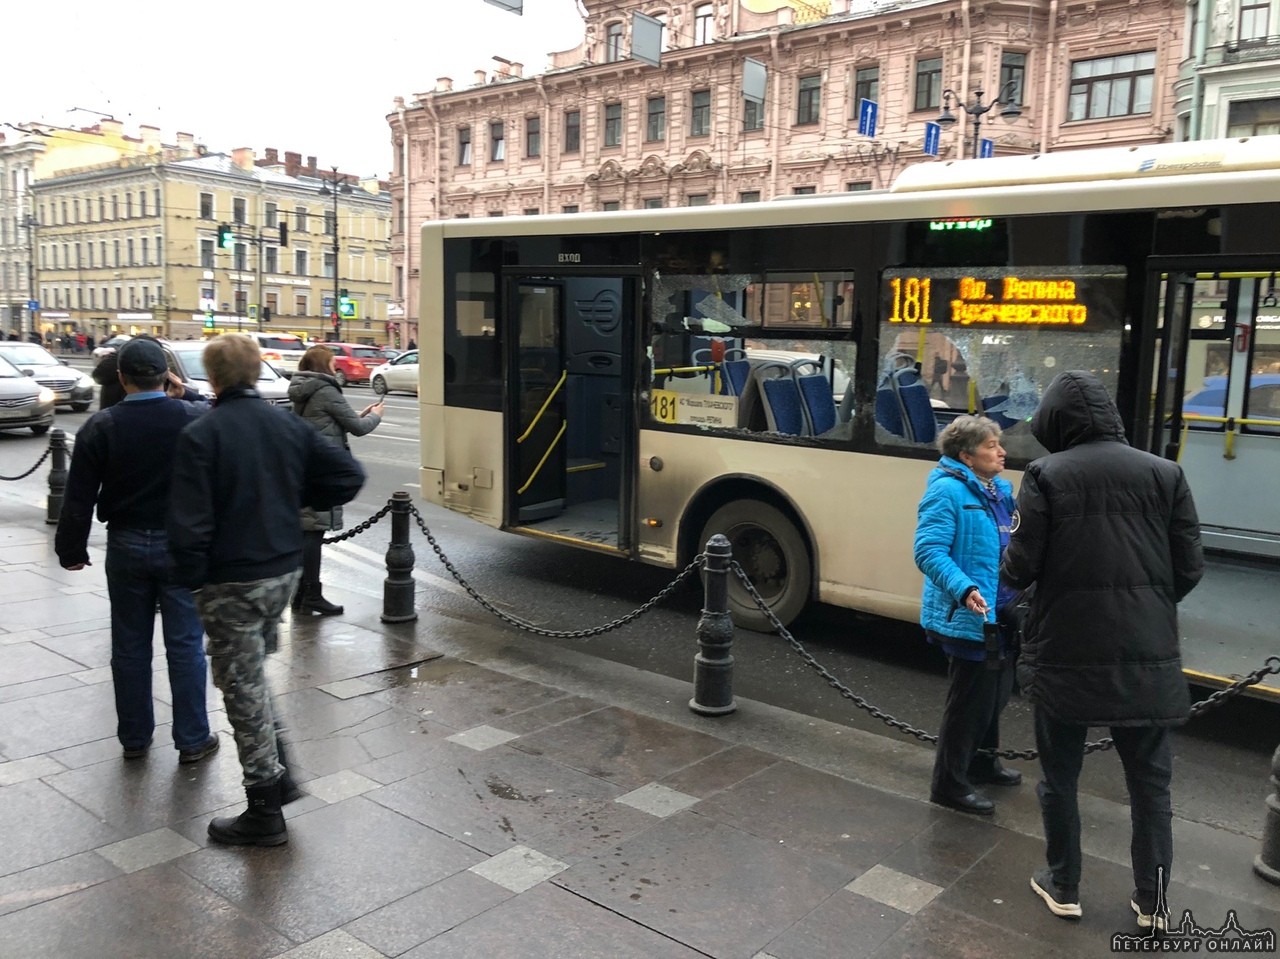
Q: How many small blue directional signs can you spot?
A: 3